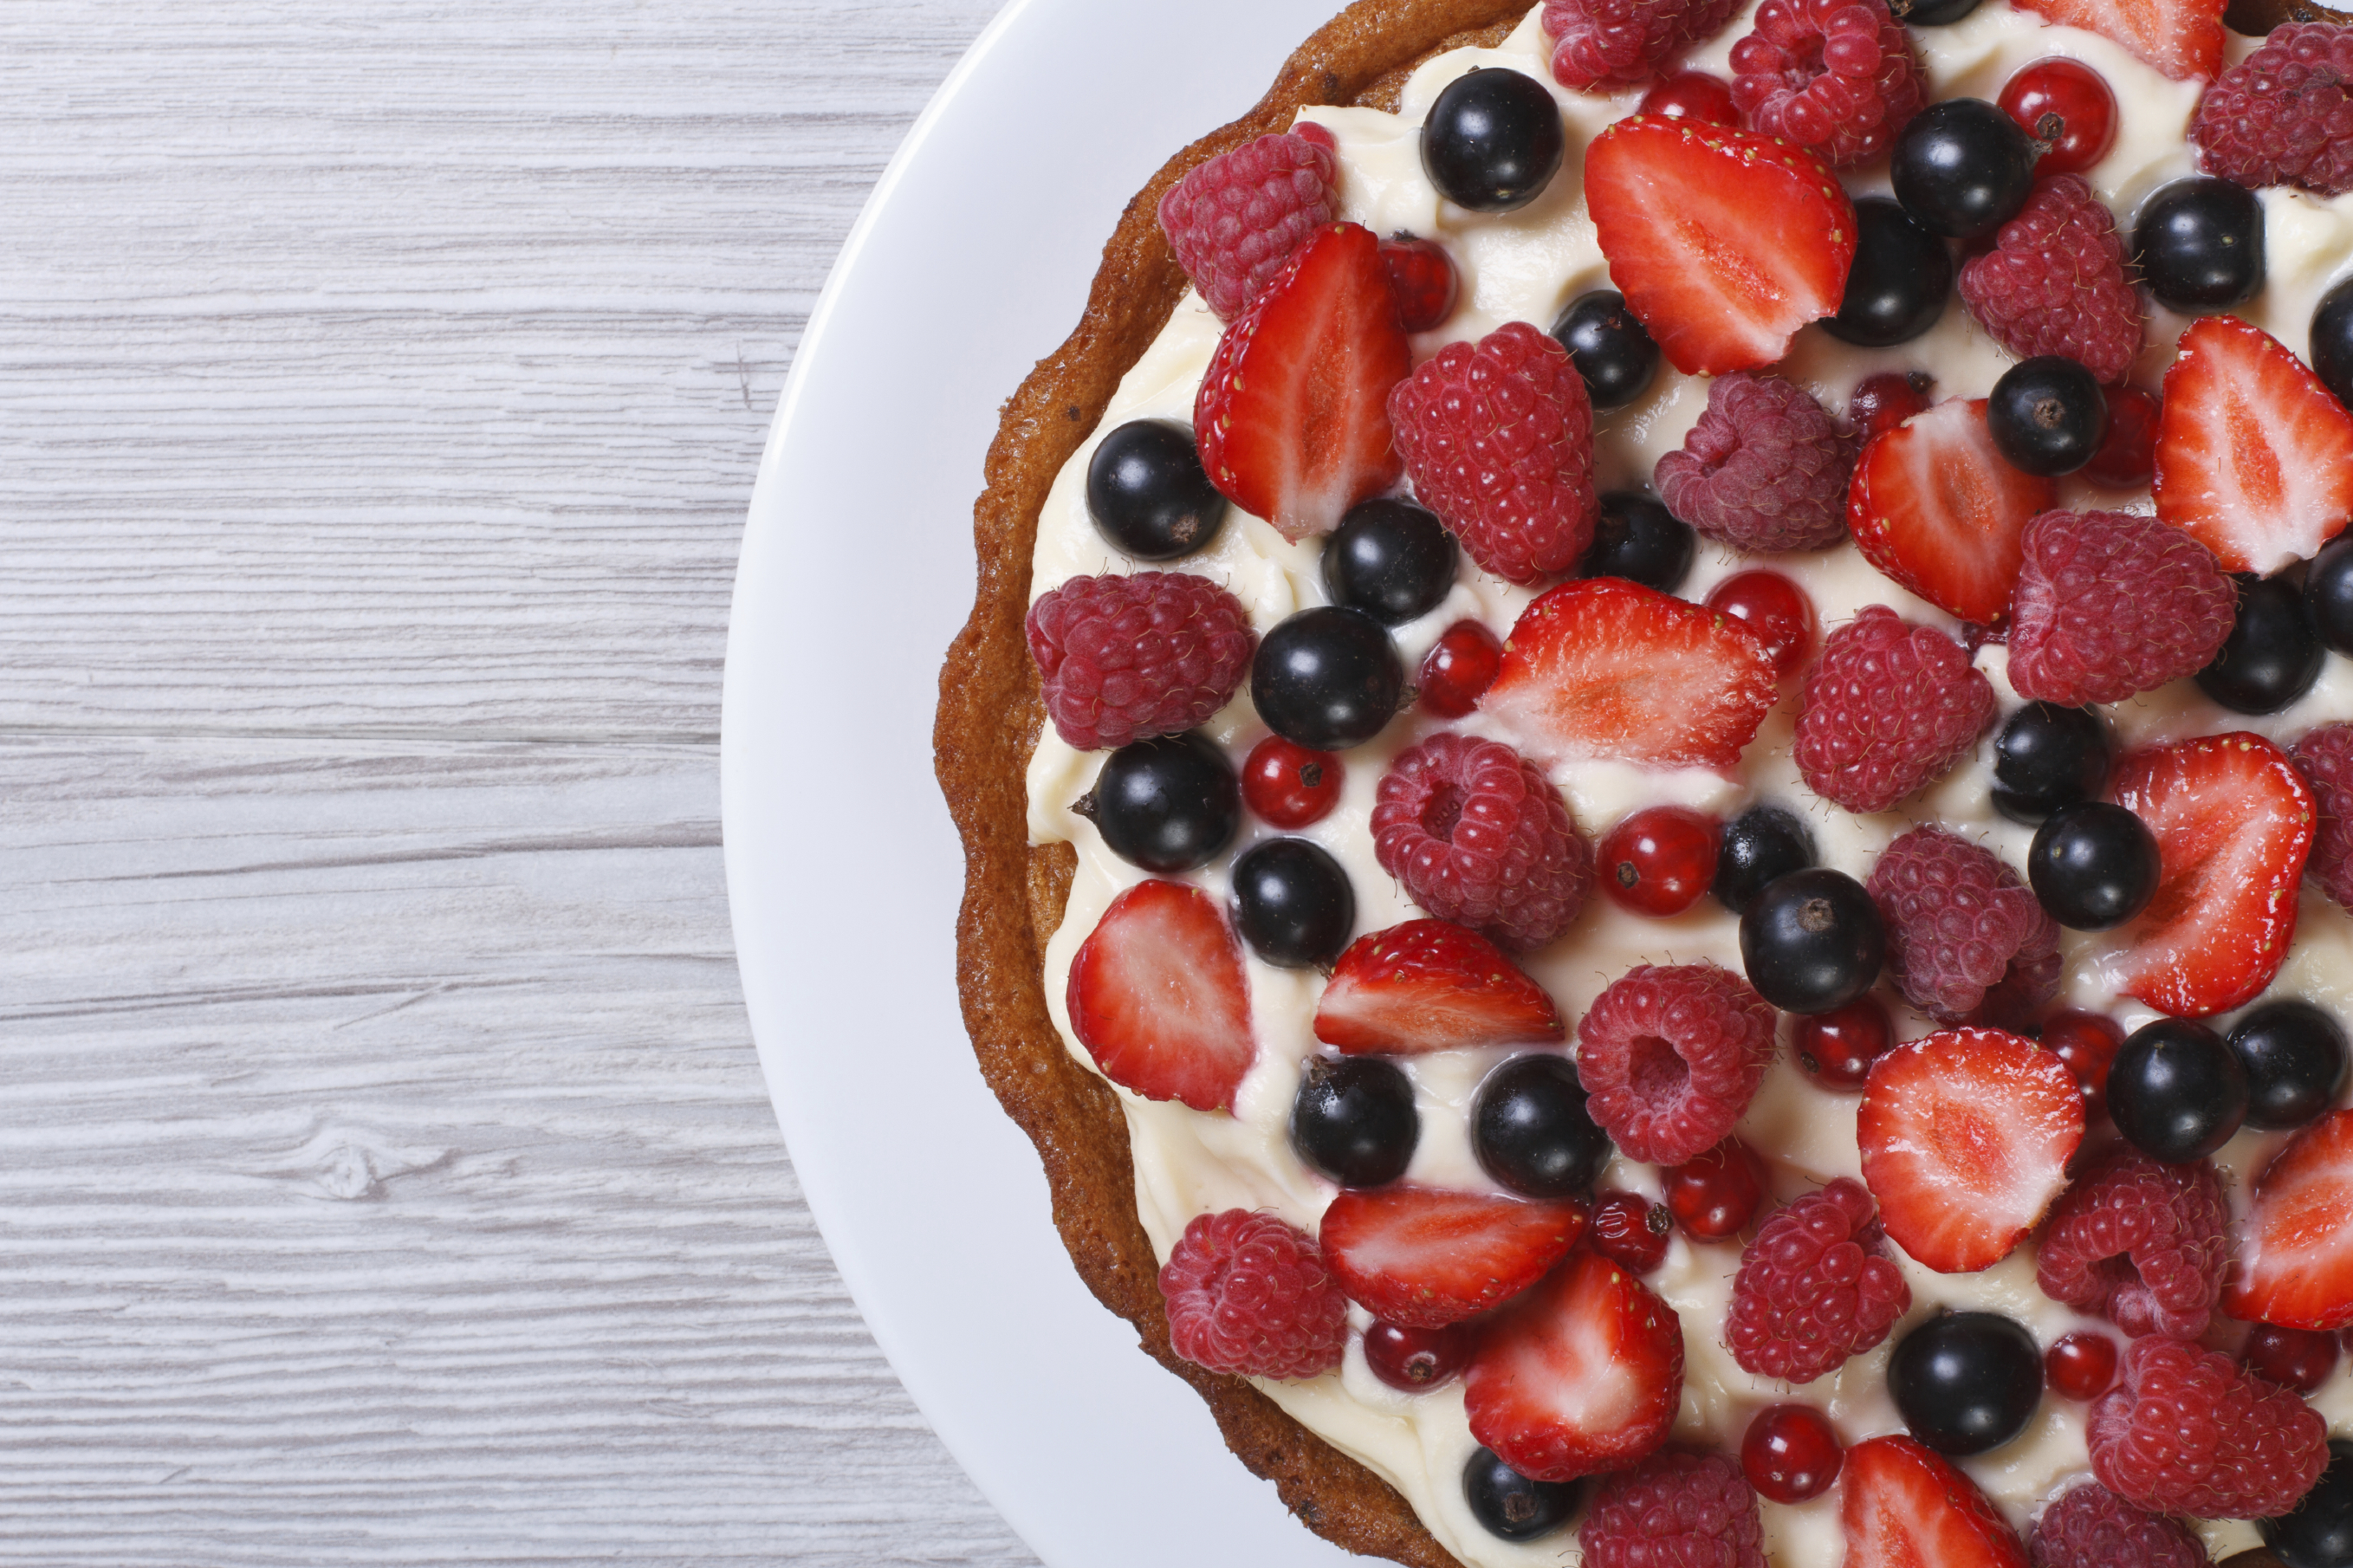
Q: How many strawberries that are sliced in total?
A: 14